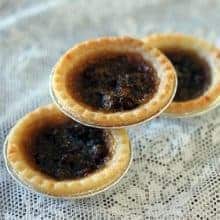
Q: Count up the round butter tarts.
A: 3